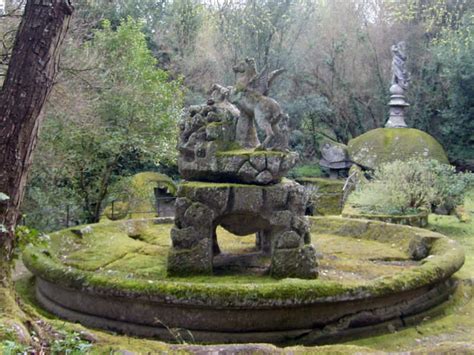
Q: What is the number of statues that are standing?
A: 2